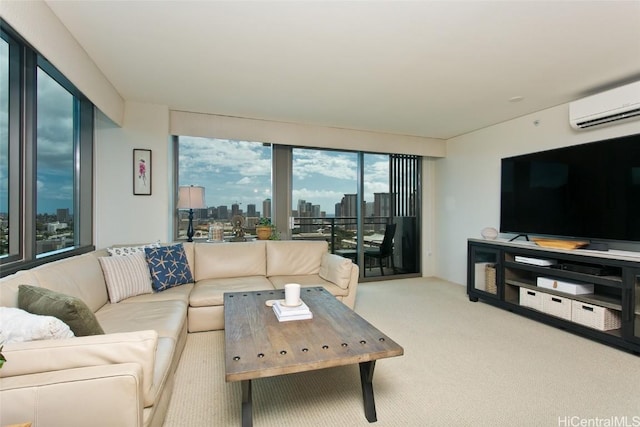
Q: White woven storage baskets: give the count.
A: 3